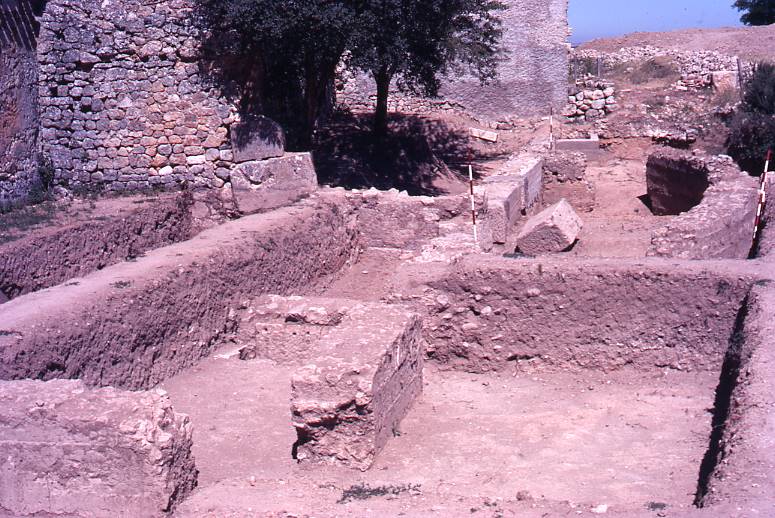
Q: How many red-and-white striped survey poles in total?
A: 3